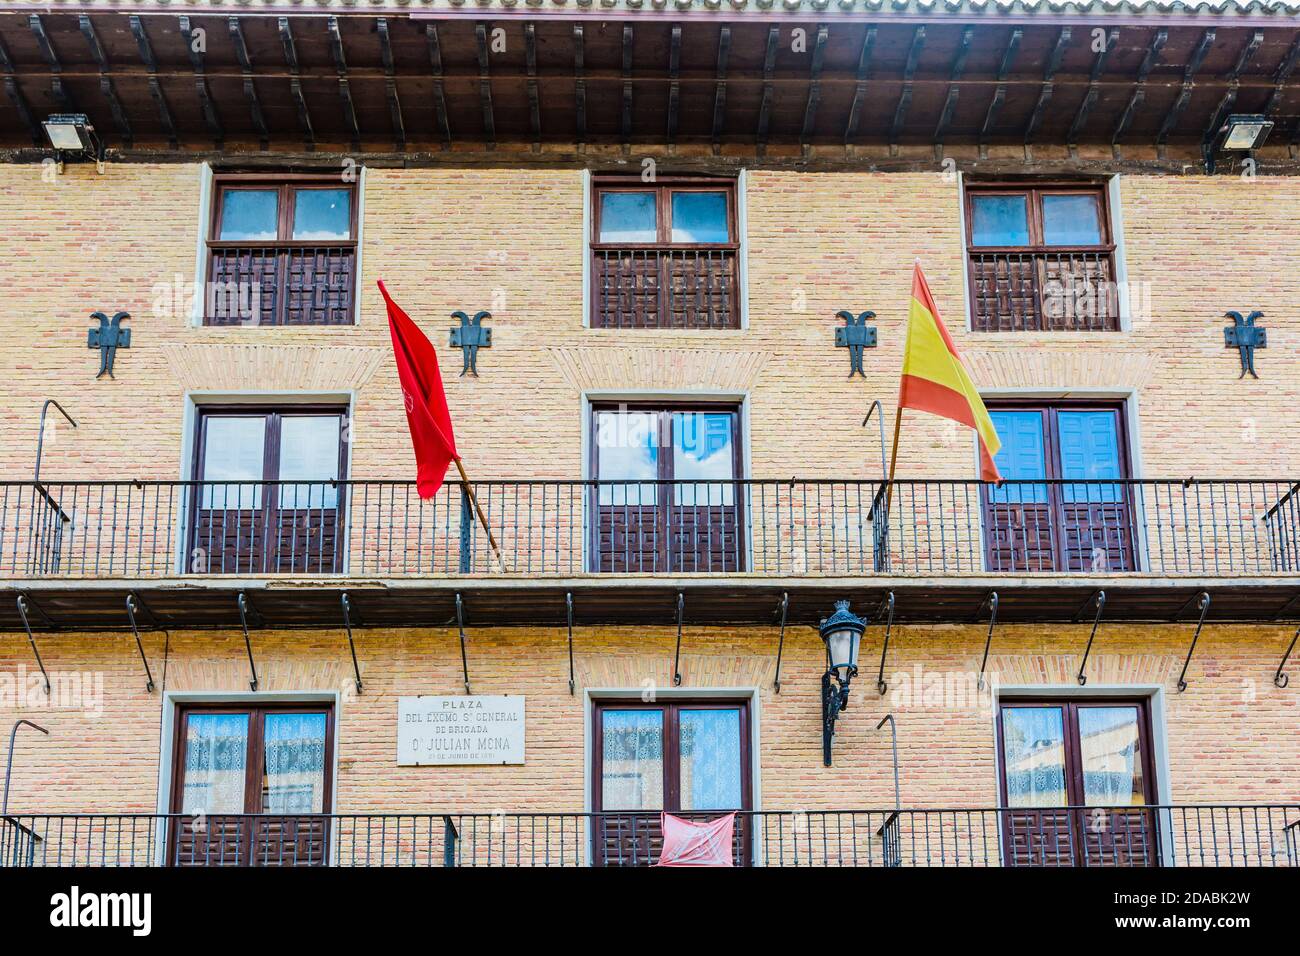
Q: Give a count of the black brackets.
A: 13